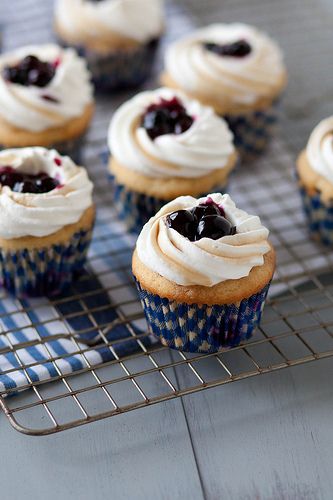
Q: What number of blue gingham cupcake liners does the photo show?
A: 7